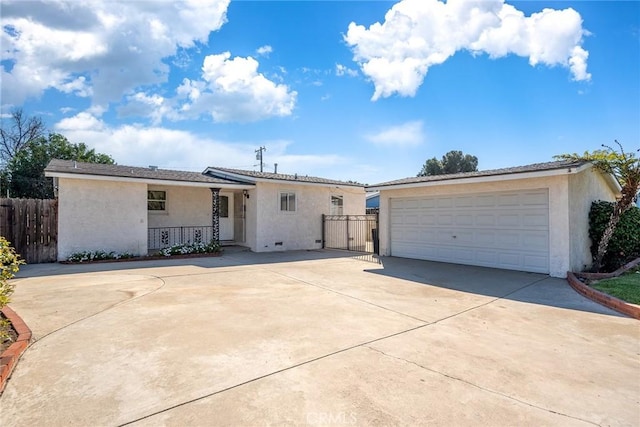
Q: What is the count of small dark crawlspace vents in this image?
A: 2